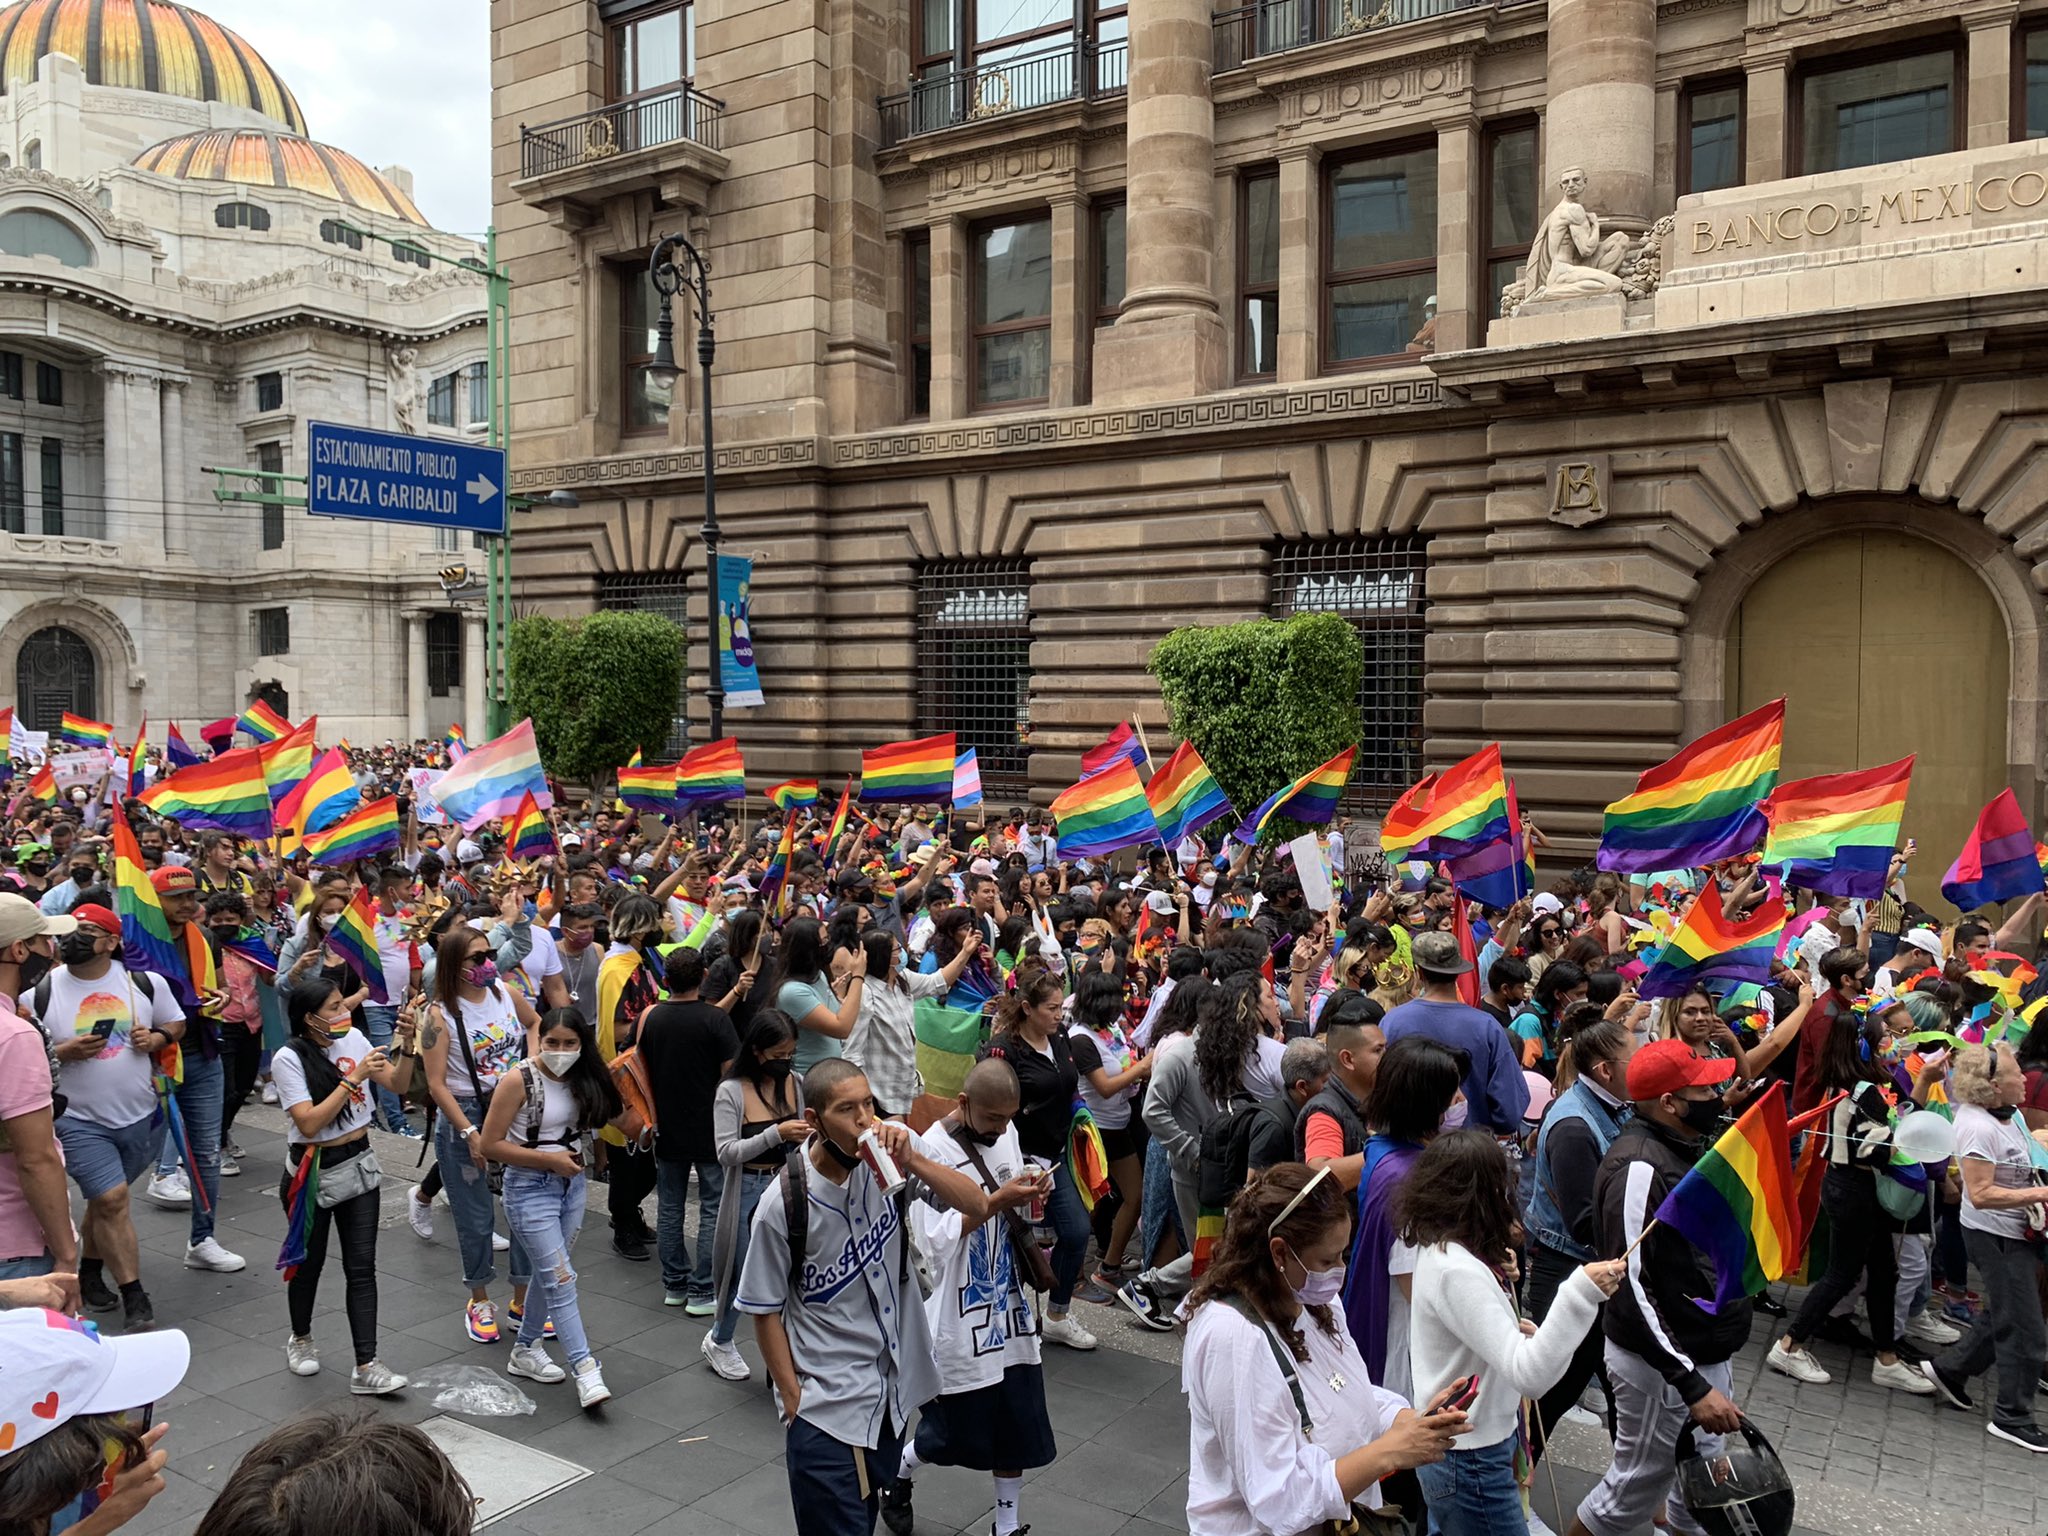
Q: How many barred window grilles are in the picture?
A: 3